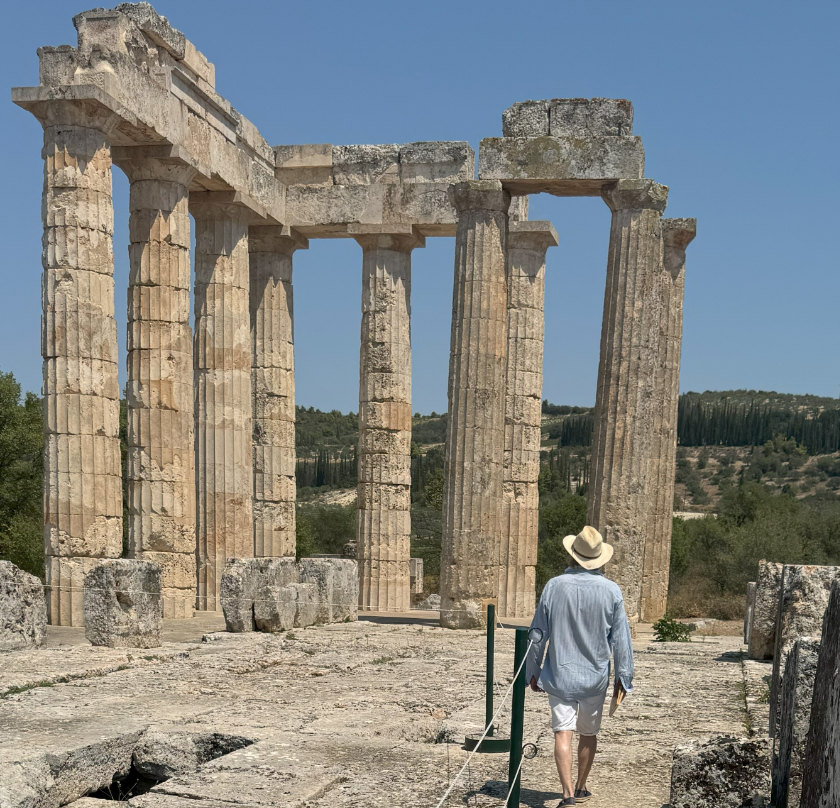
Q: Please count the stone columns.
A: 9